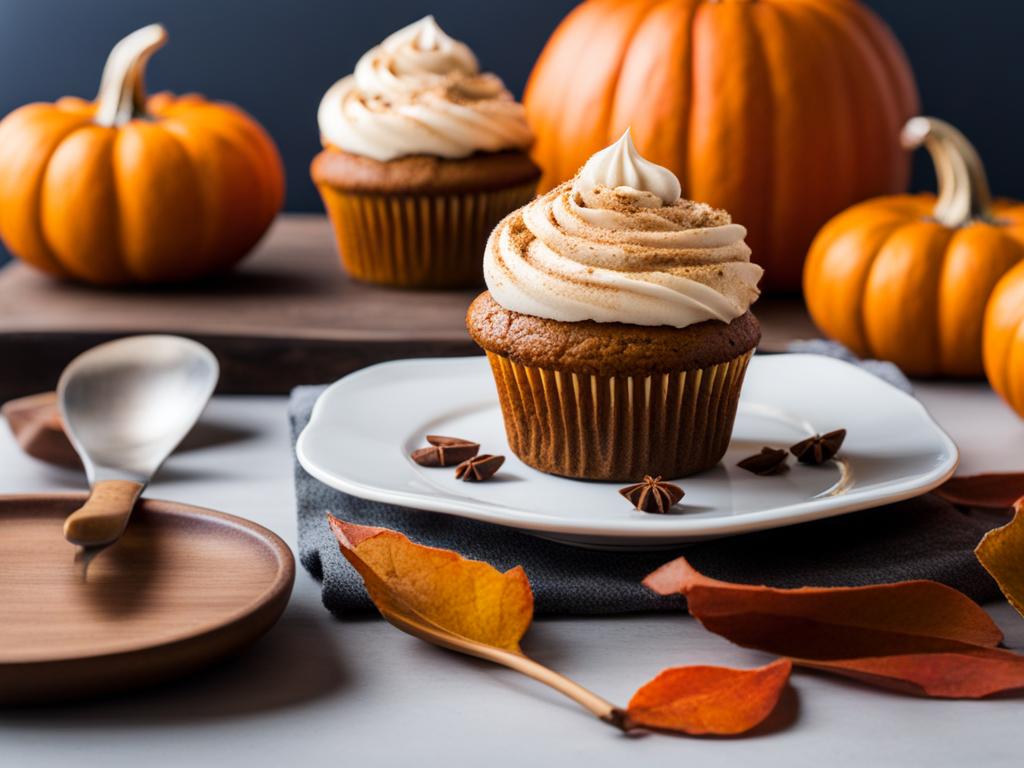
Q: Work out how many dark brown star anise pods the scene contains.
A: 5